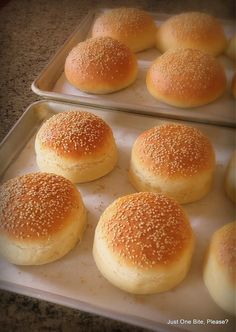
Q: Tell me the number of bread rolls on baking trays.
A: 12